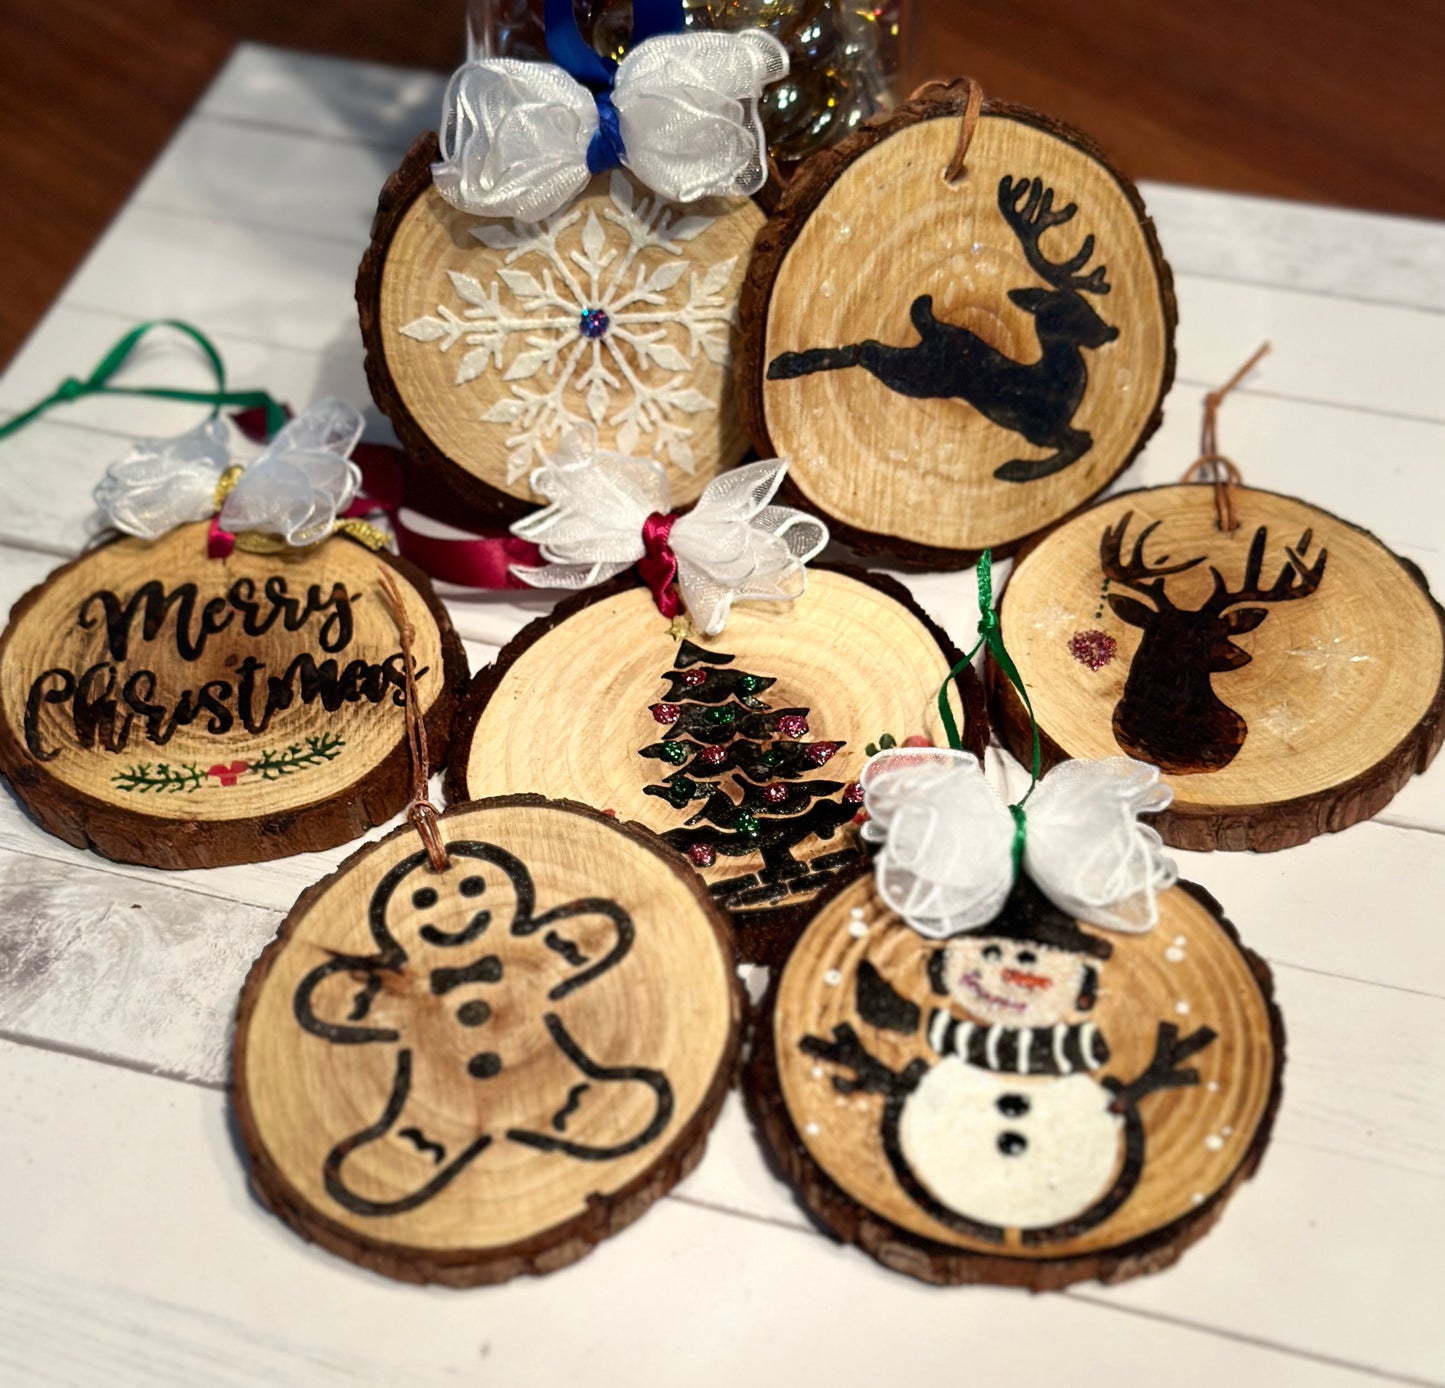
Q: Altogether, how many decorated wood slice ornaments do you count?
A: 7